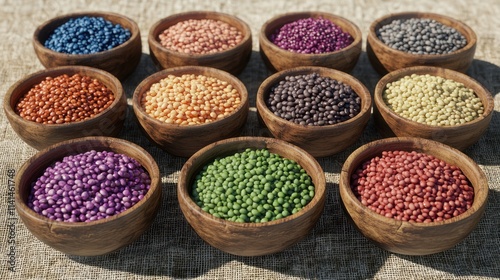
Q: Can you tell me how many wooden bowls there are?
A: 11